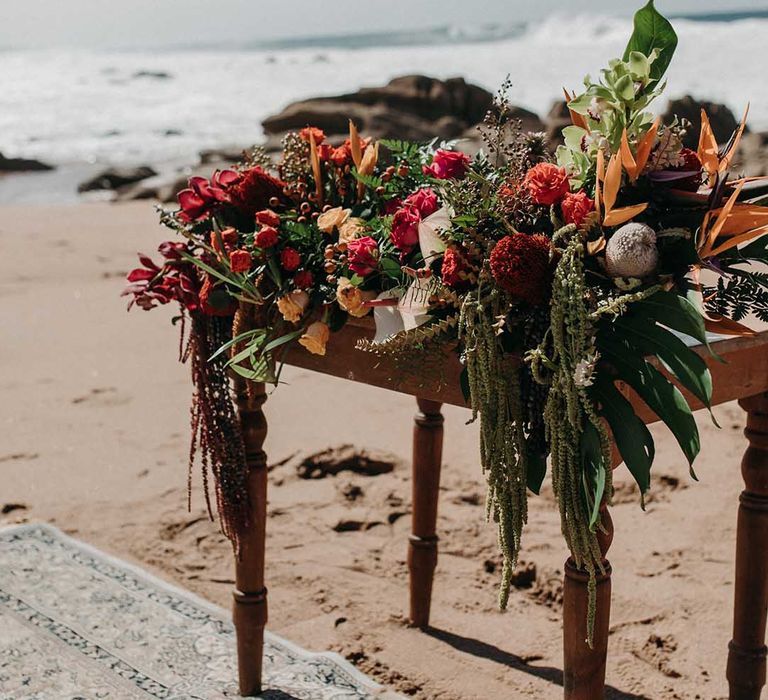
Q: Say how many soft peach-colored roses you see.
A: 5